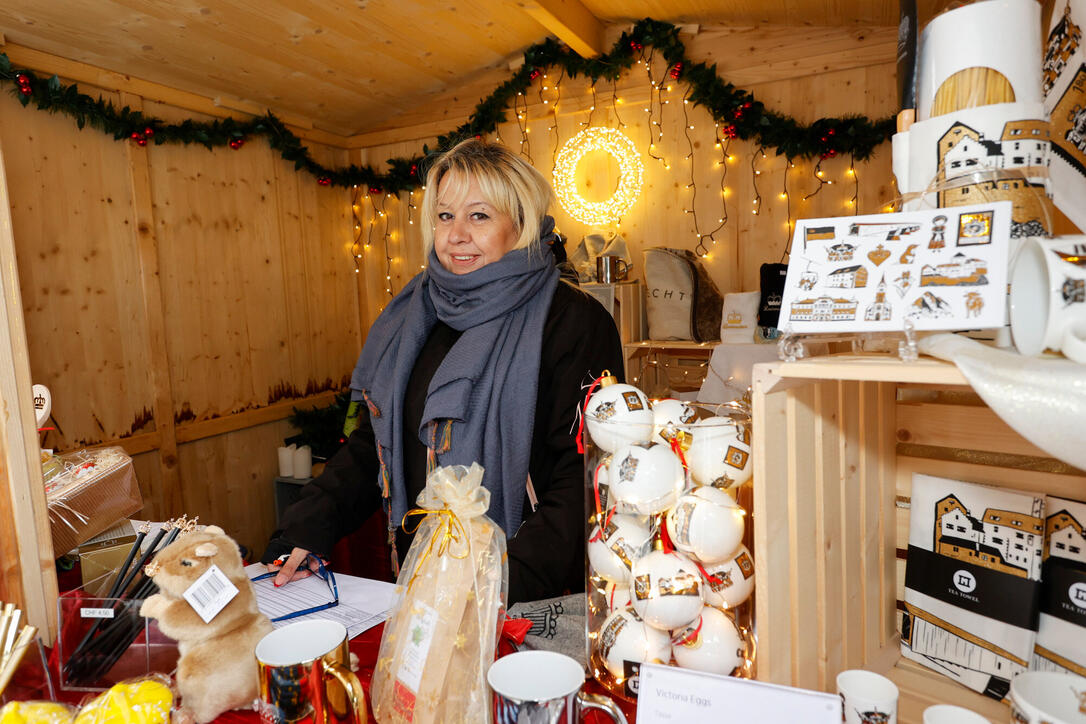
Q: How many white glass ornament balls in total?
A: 12